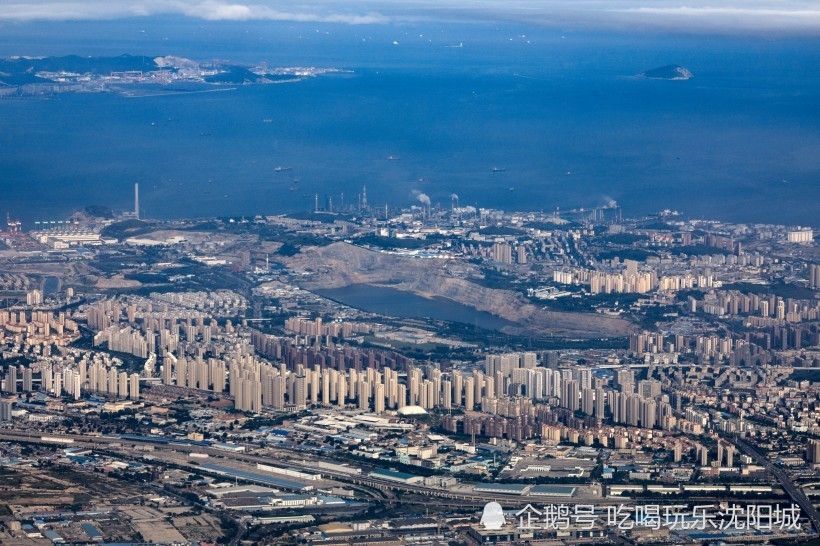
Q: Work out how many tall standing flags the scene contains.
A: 0